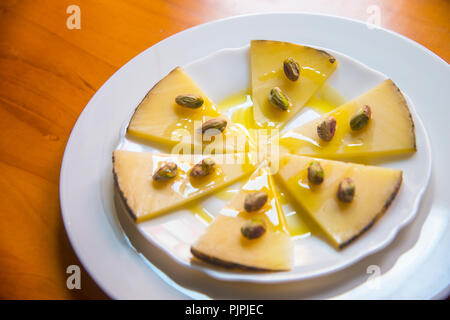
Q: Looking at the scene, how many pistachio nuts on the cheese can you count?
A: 12